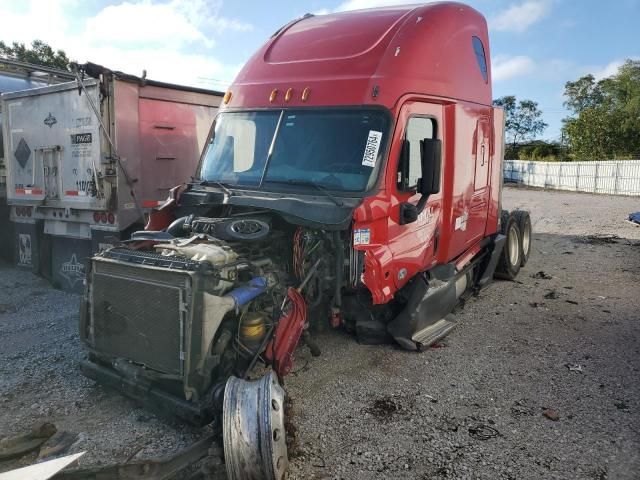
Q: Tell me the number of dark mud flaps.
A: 3